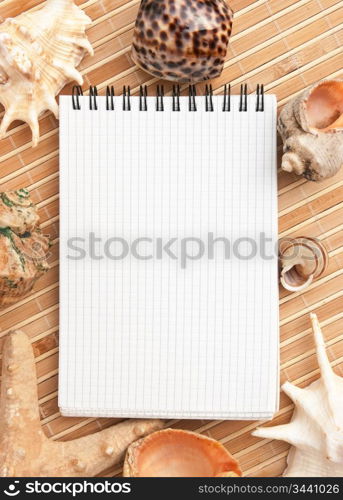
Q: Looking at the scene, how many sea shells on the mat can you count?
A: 7